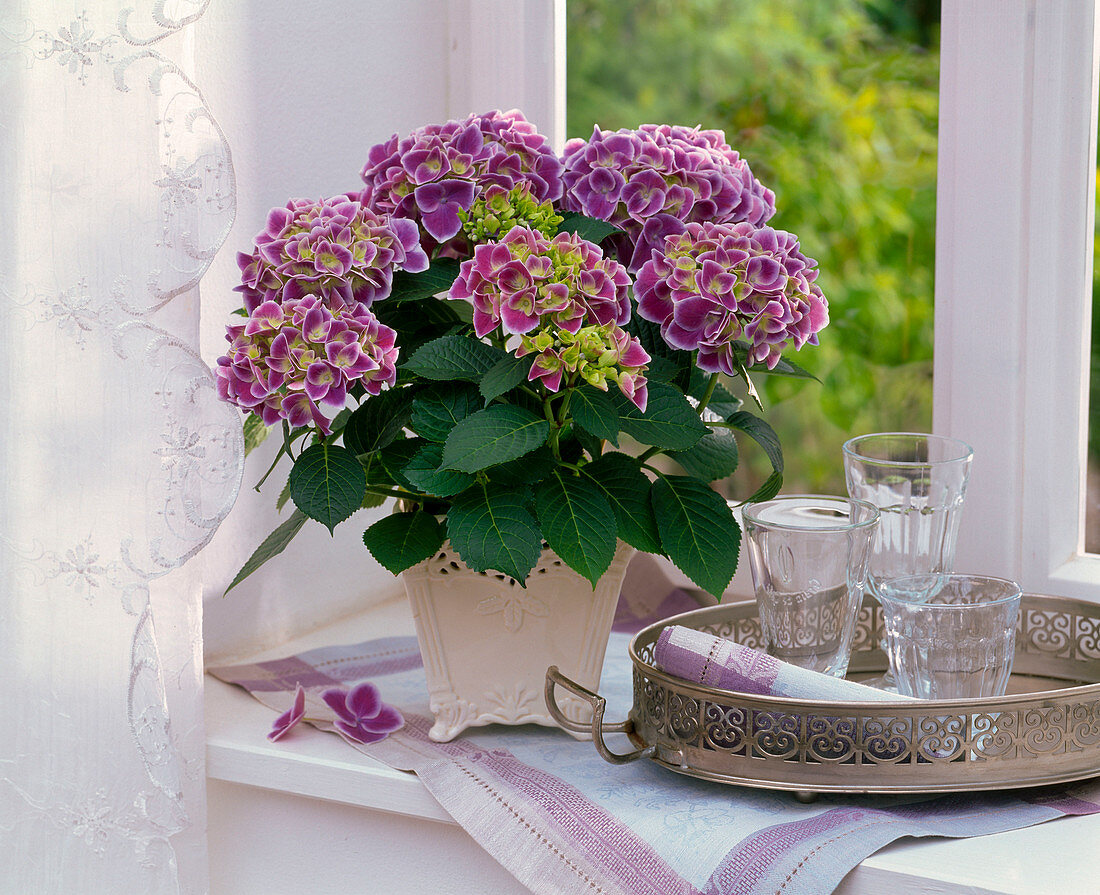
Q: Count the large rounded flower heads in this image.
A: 6